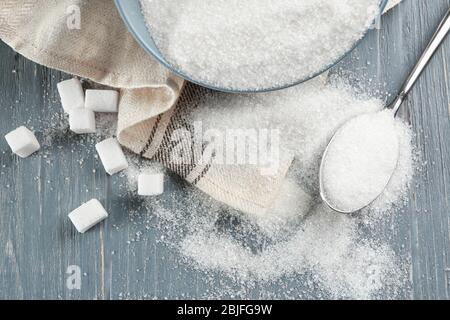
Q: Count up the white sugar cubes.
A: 7